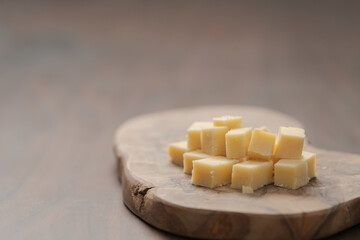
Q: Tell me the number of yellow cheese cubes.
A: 12